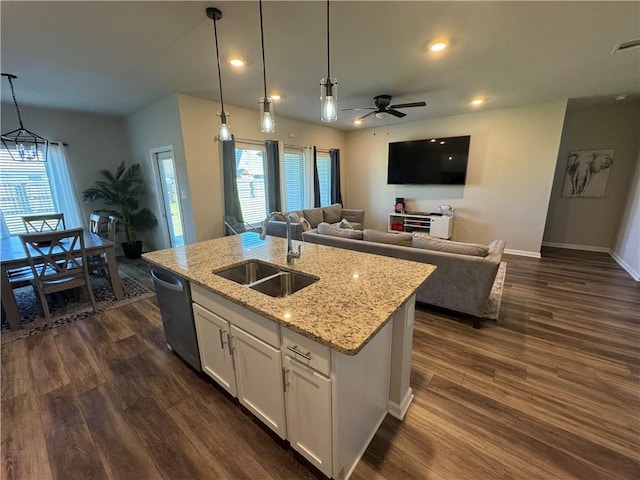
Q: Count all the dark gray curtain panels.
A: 4